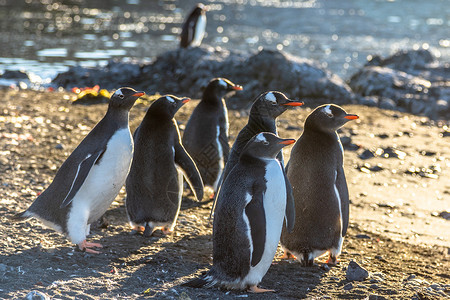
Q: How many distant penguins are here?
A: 1